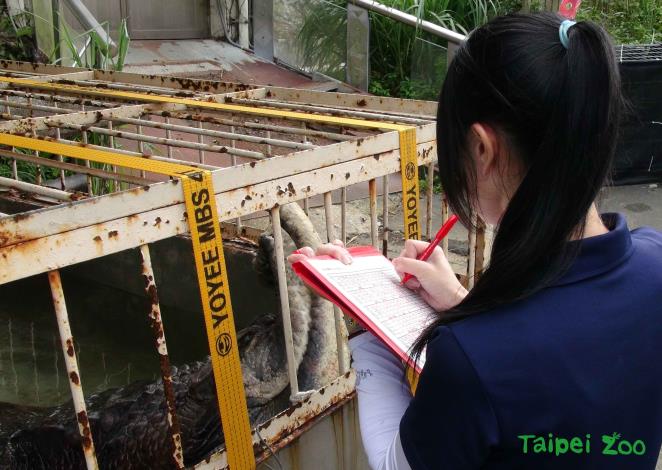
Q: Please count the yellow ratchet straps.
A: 2